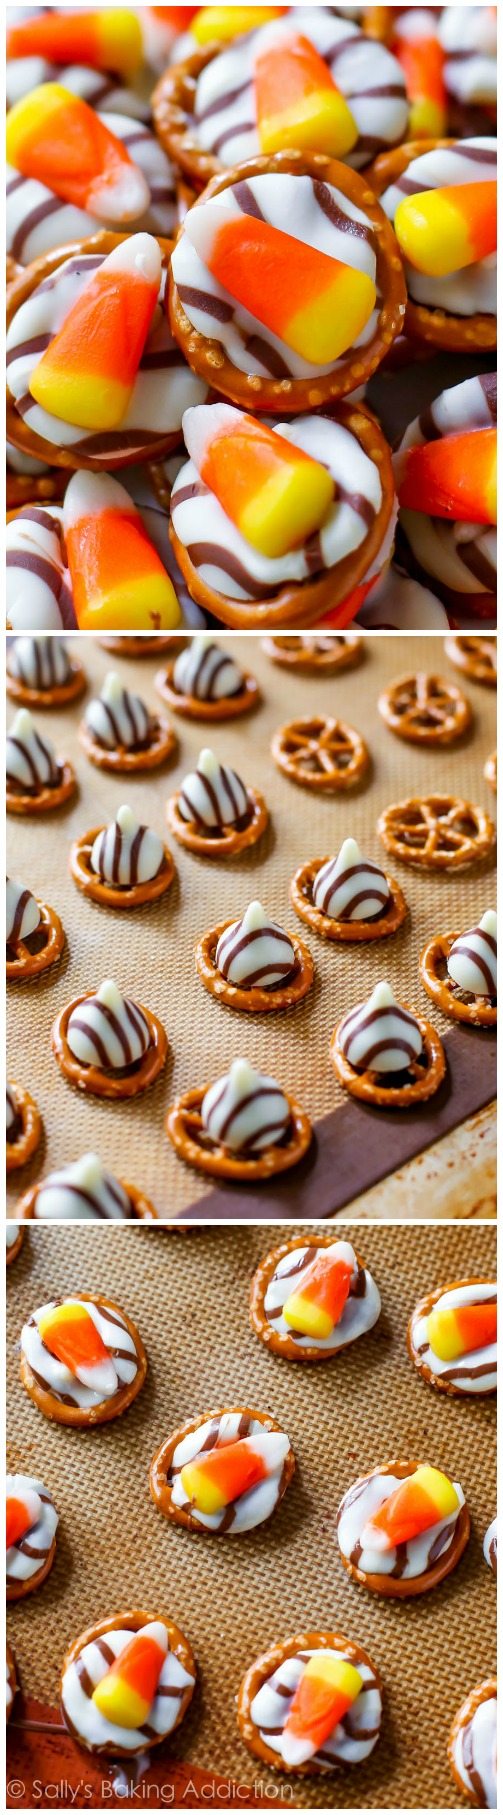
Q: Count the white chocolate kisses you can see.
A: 15